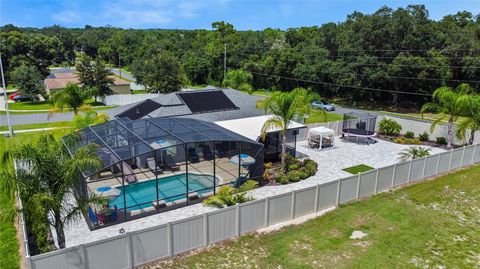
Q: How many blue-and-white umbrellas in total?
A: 3